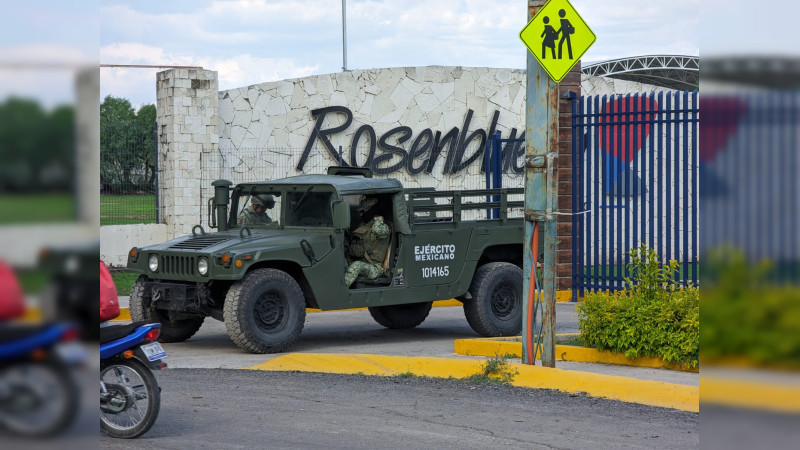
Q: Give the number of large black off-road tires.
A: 4